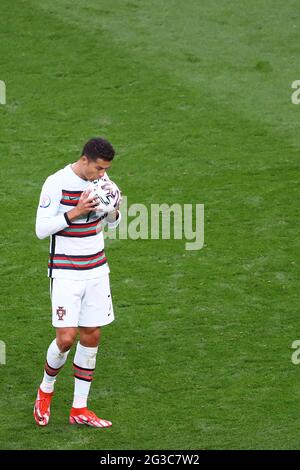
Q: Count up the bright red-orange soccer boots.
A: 2